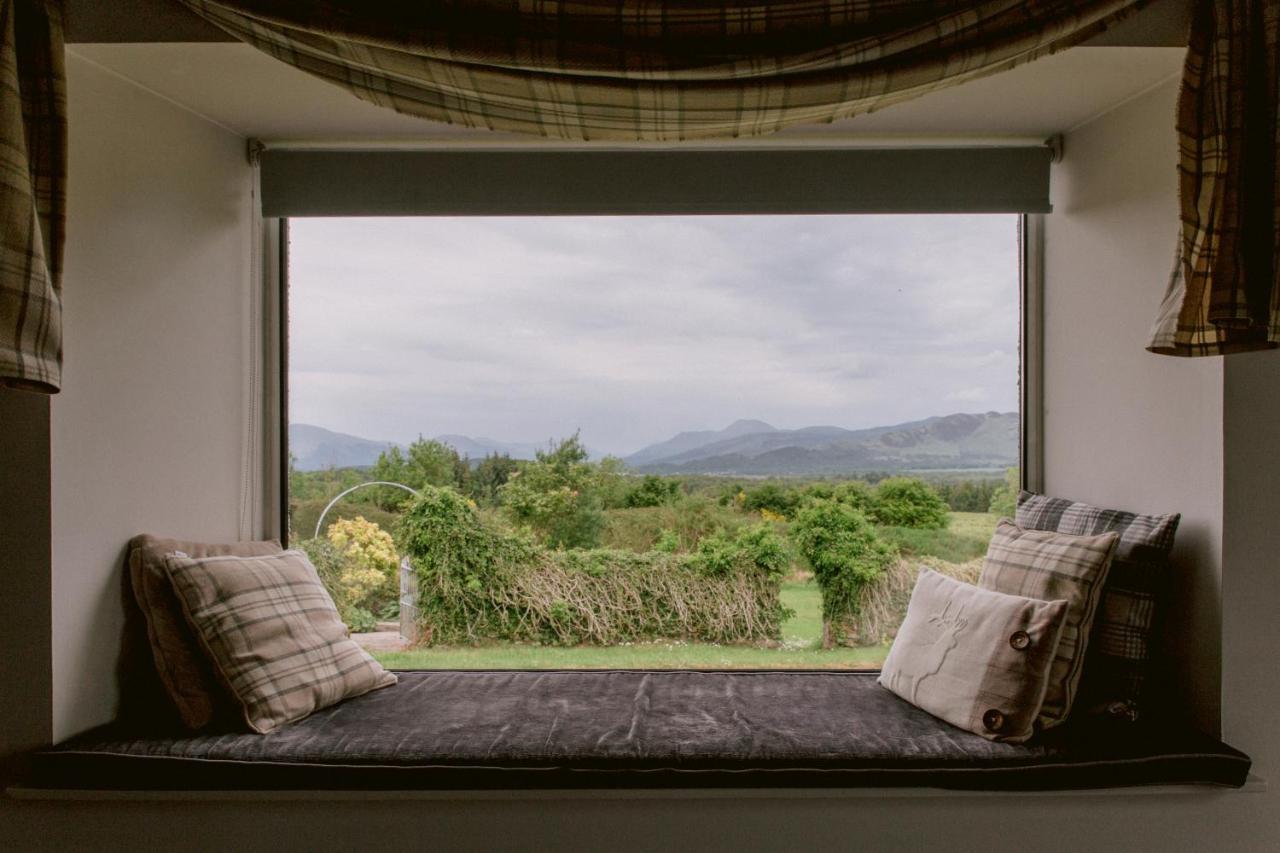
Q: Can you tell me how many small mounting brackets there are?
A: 2